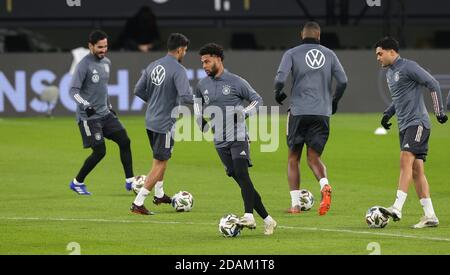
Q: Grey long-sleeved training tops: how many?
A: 5